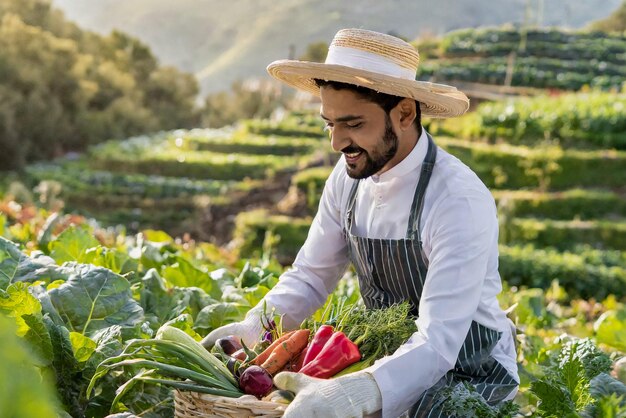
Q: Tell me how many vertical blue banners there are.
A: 0